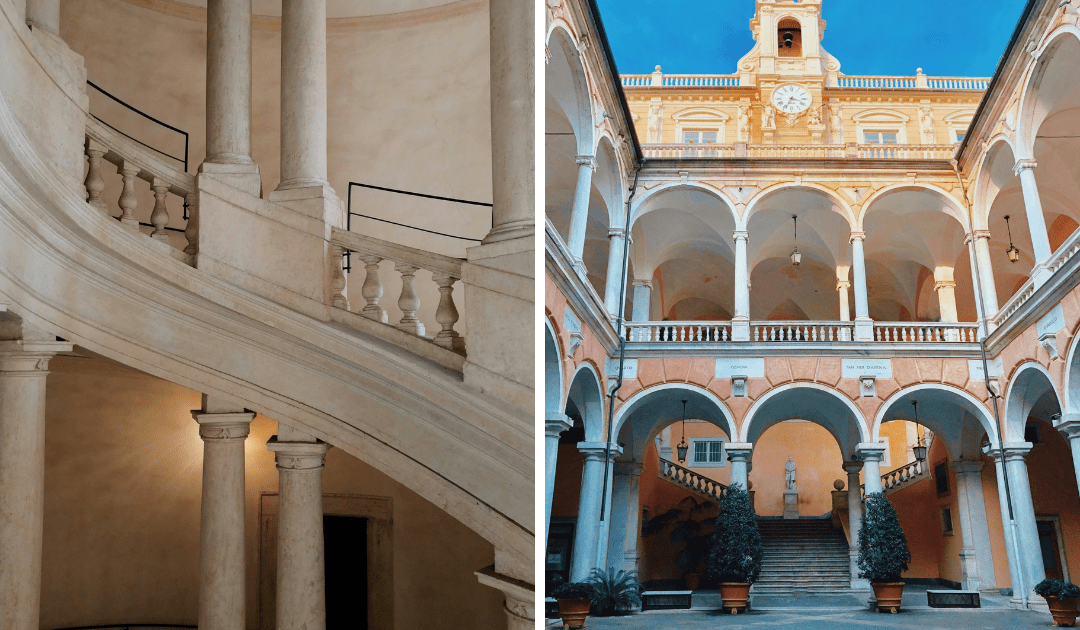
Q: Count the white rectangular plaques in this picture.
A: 6